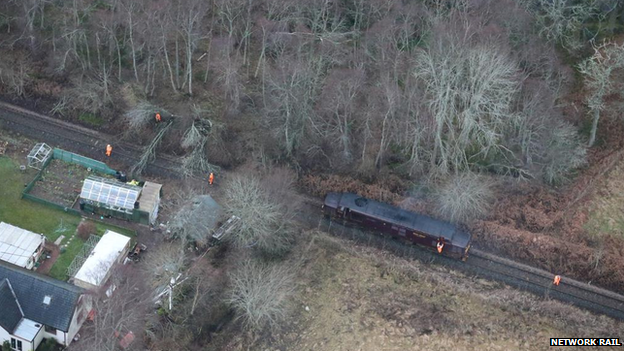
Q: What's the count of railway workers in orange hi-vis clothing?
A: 5